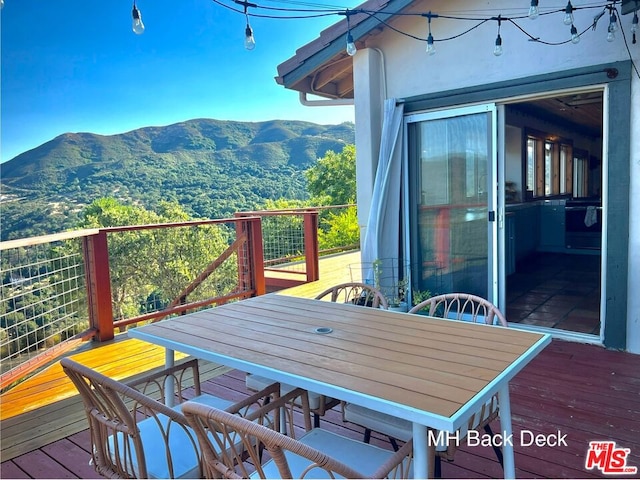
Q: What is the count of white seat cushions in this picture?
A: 4